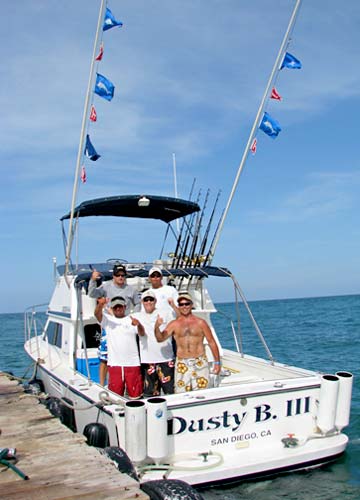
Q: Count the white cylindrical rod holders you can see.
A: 4